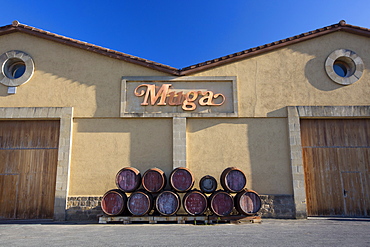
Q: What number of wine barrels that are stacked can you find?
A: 11